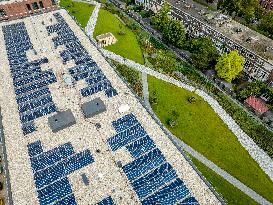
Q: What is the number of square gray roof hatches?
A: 2